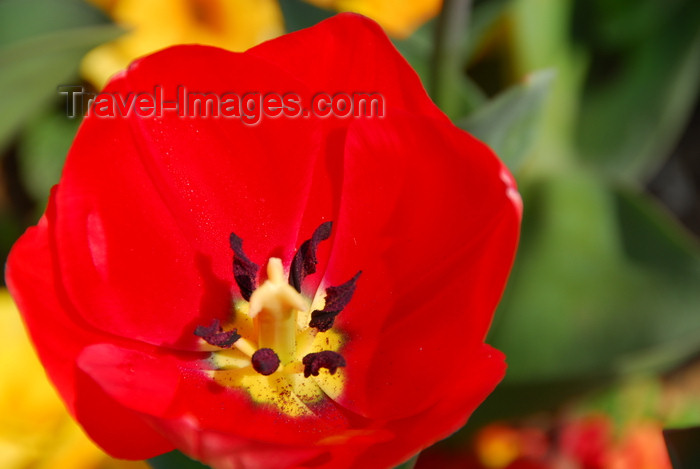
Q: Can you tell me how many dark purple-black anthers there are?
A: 6